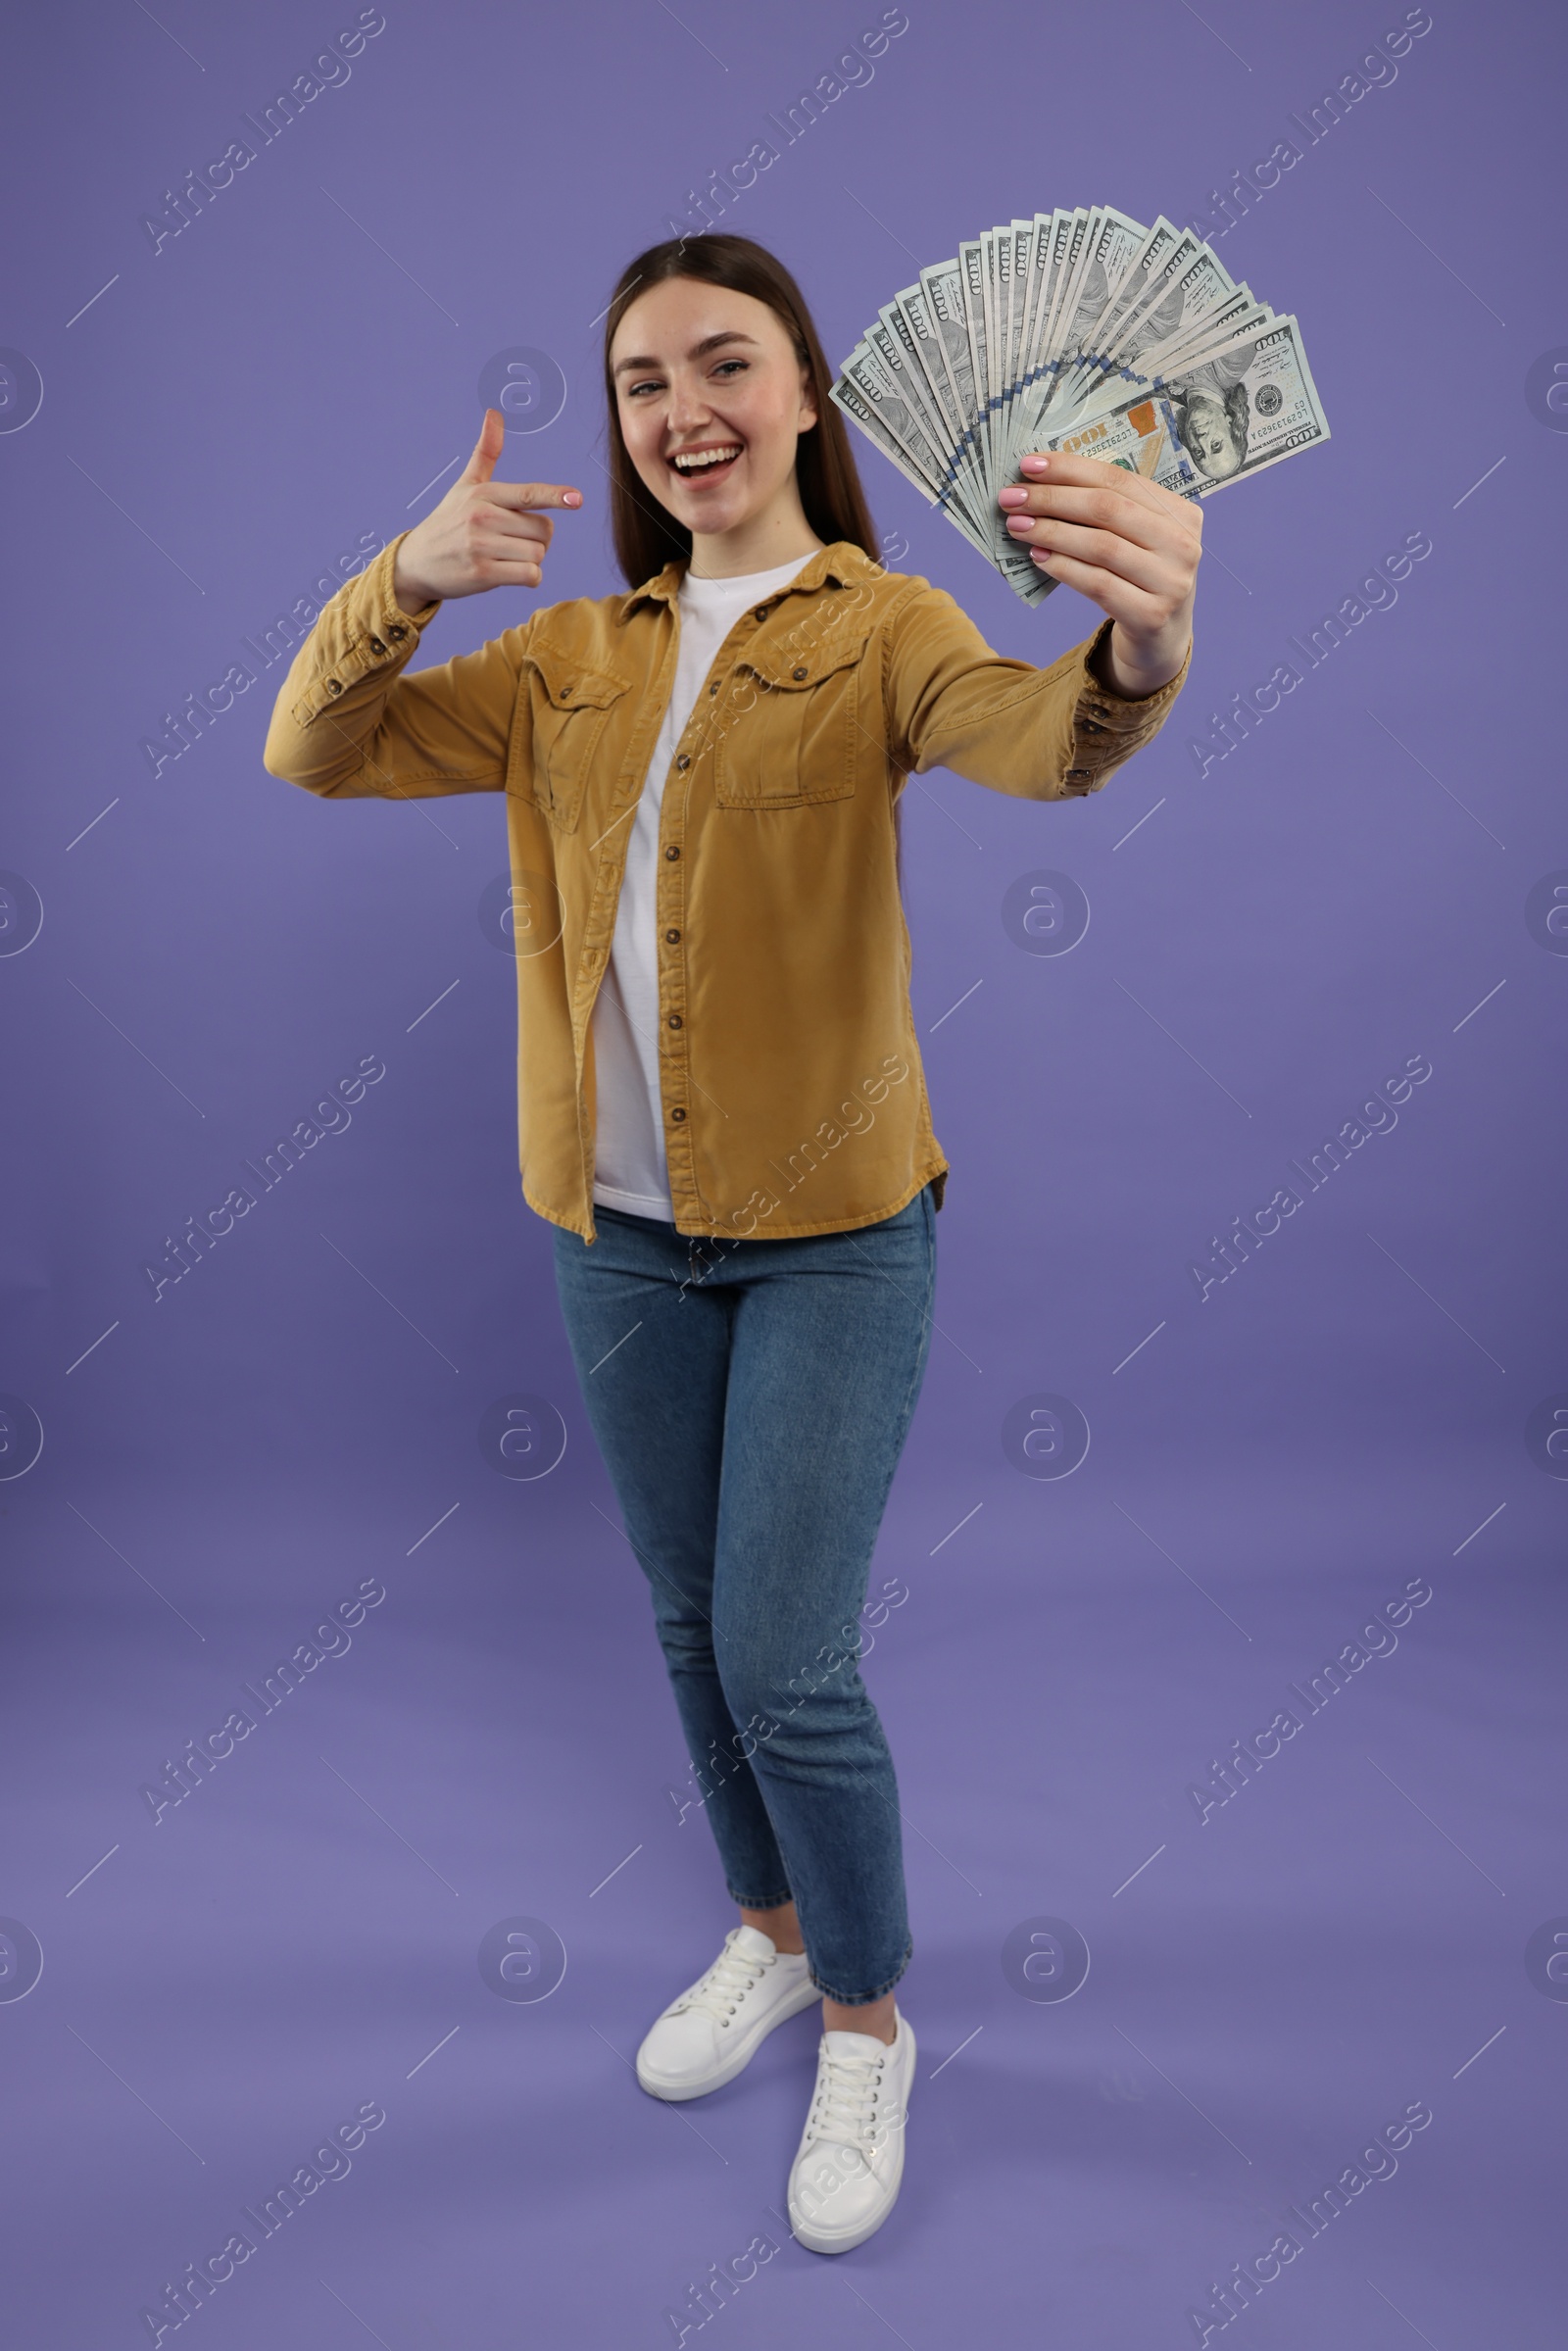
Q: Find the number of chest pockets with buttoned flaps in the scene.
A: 2